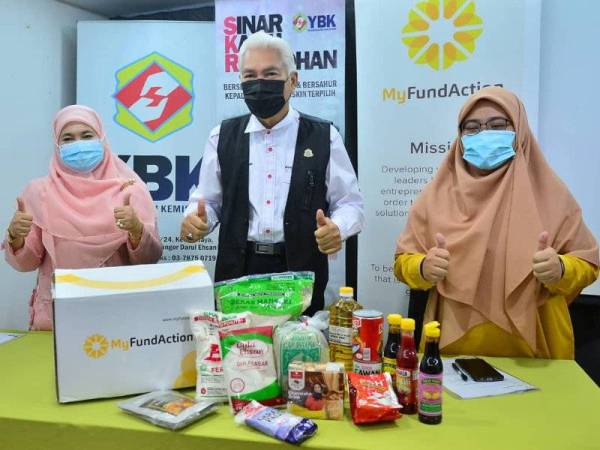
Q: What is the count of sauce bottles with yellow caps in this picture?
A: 3